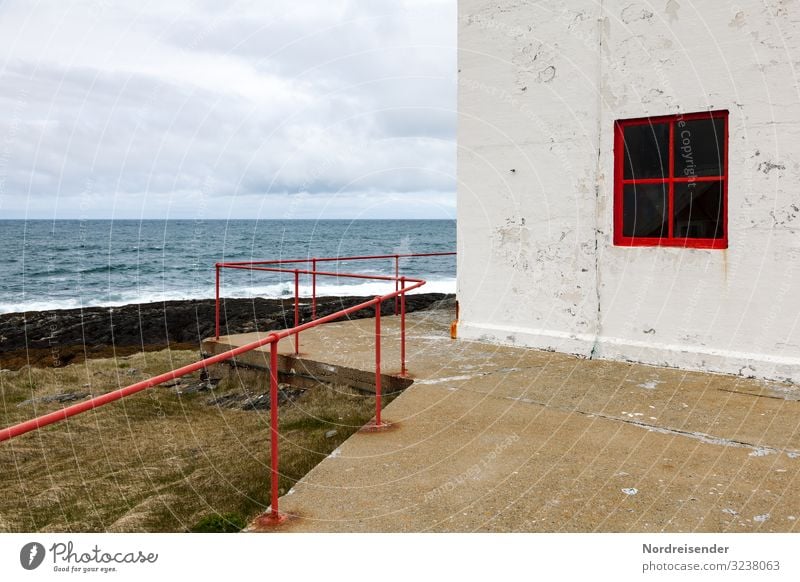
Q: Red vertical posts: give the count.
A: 7